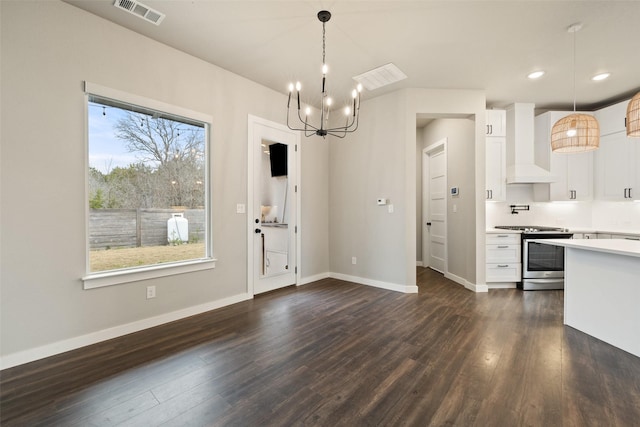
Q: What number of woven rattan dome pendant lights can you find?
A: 2